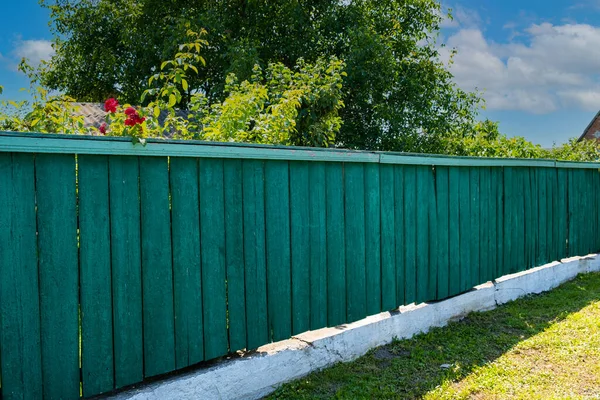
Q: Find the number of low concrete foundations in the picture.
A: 1